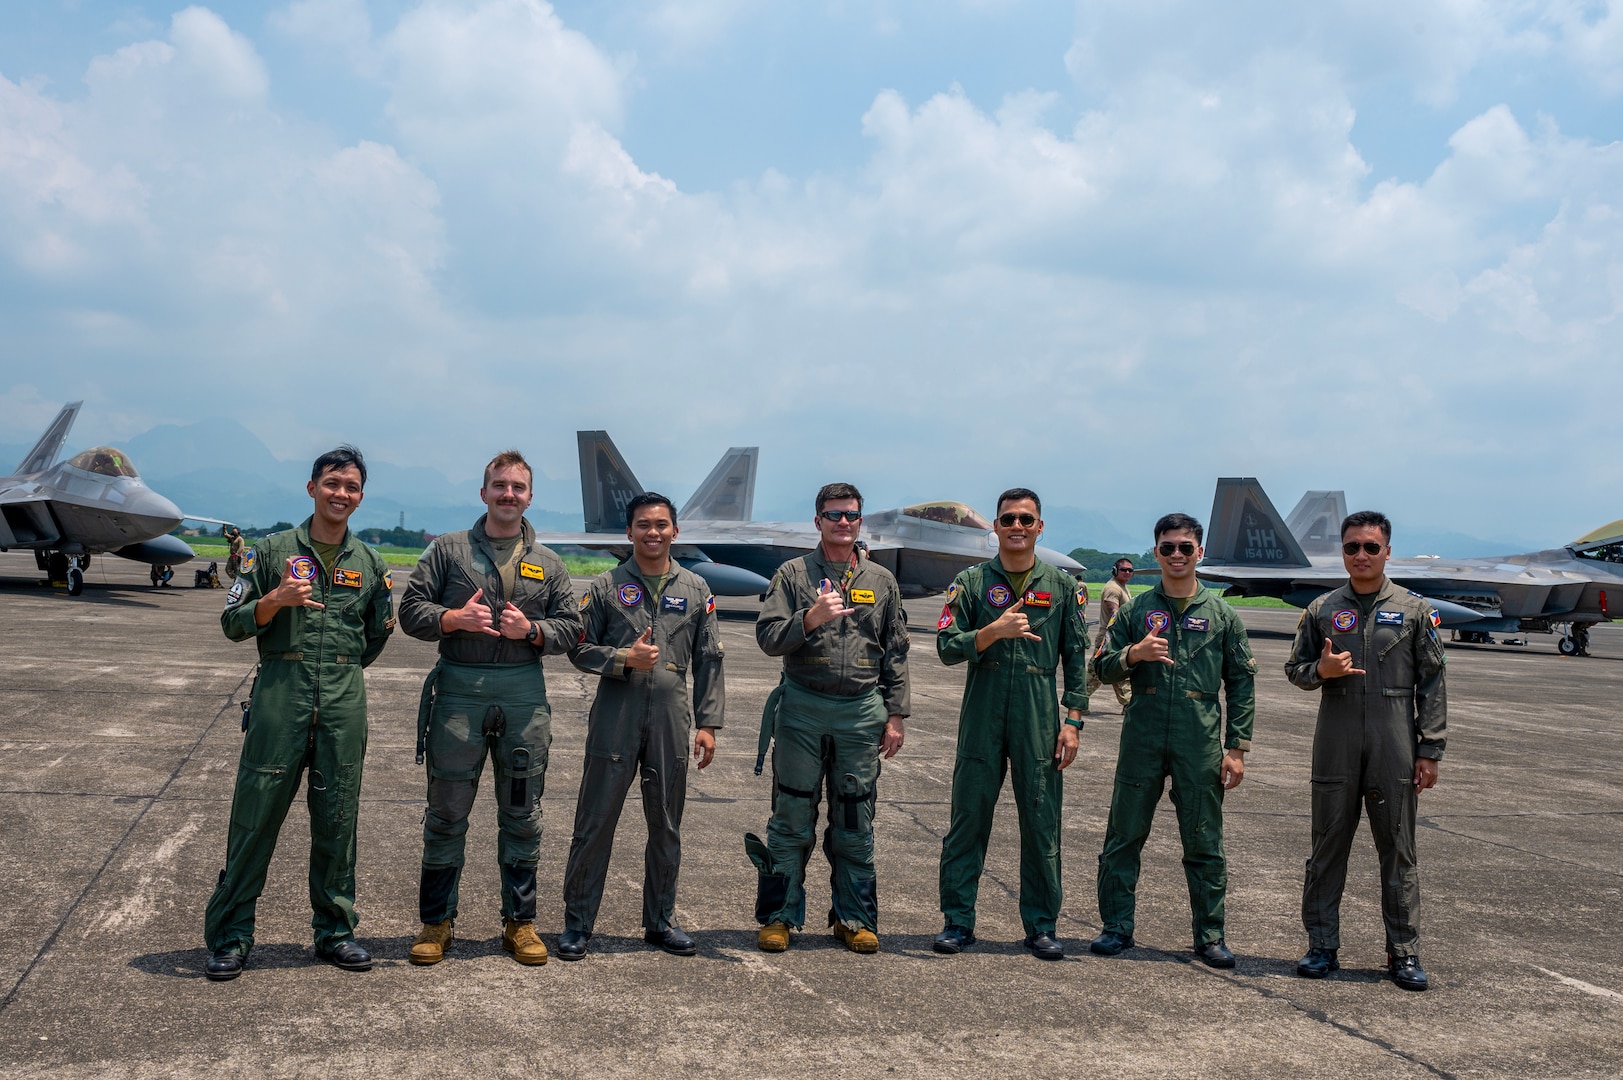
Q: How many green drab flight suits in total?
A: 3